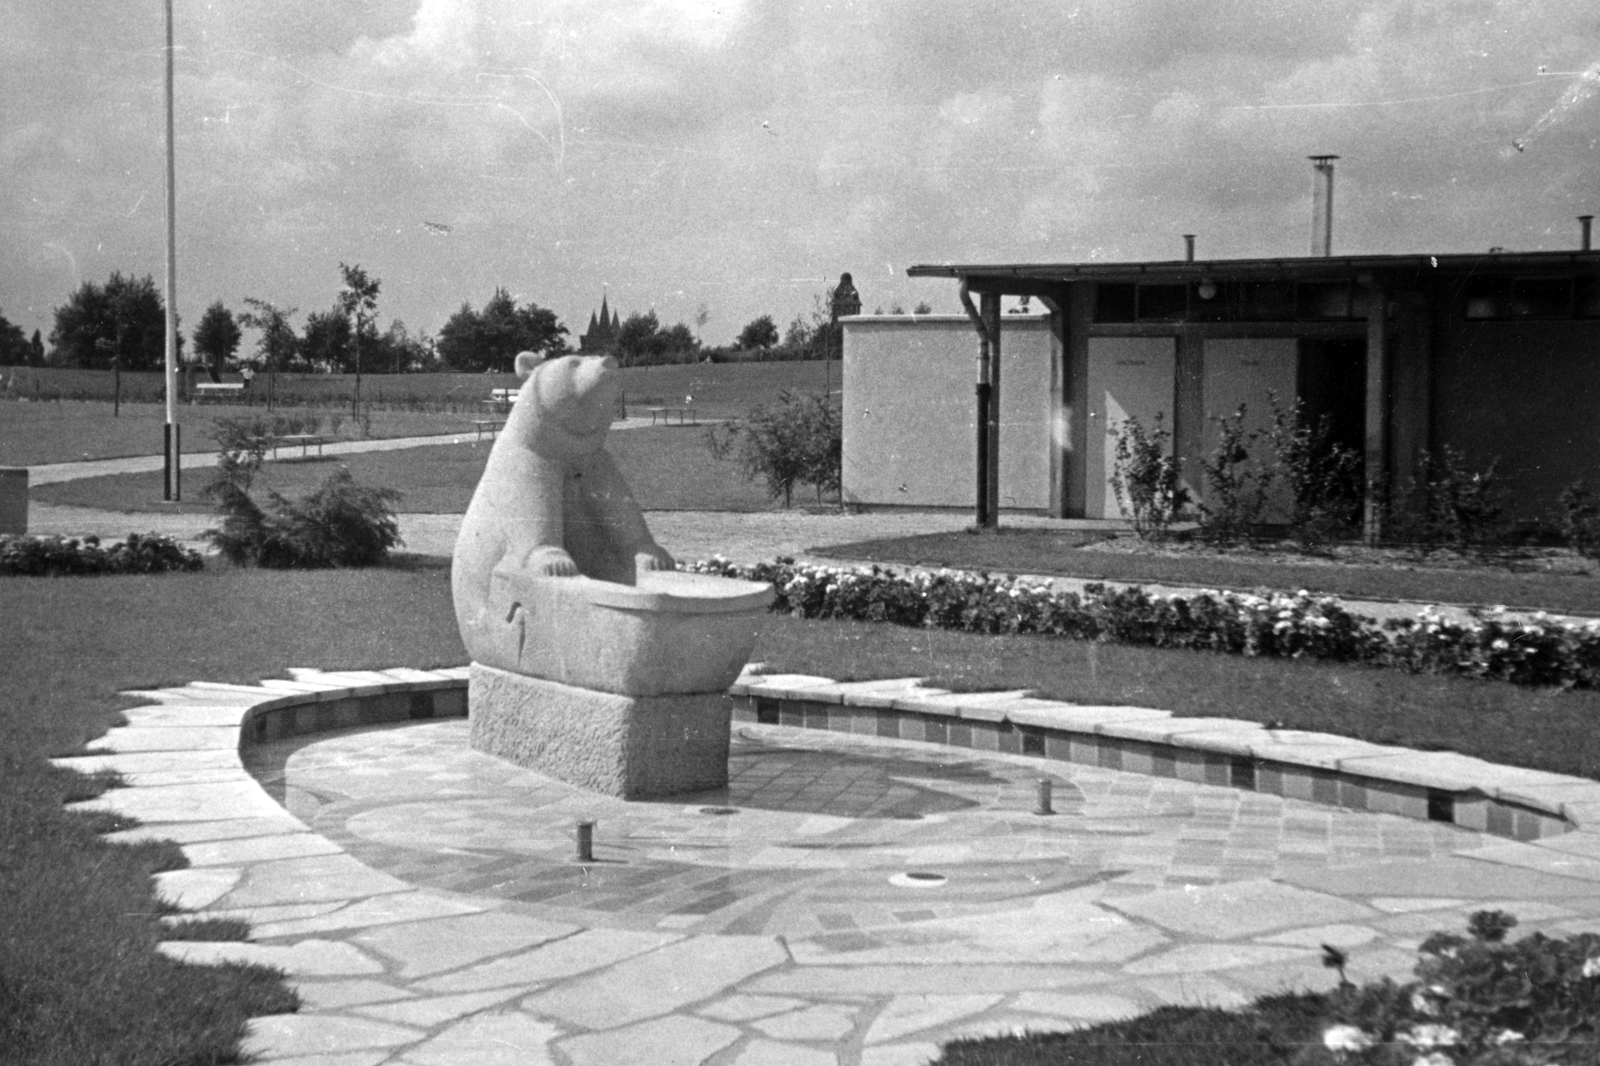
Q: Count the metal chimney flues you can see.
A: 3